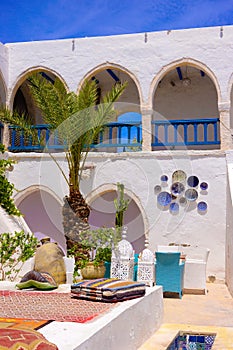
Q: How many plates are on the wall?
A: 11